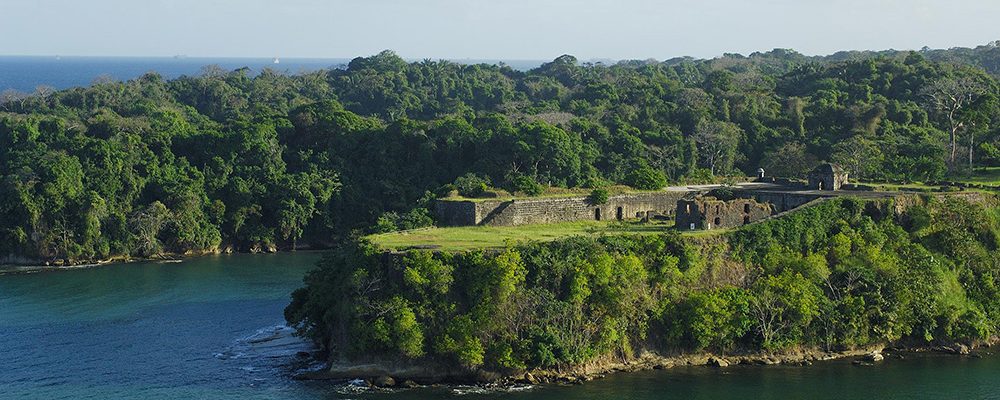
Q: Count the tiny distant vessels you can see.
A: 3